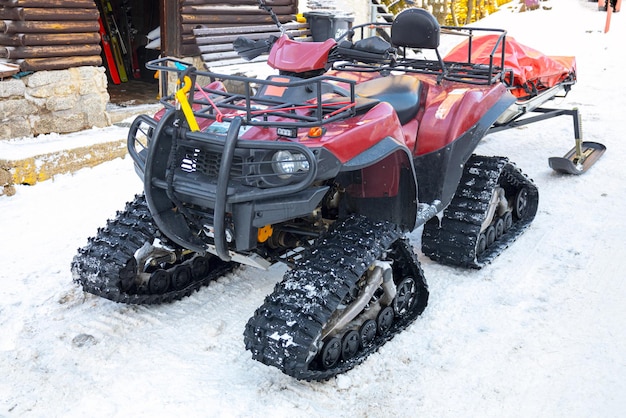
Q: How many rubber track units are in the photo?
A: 3